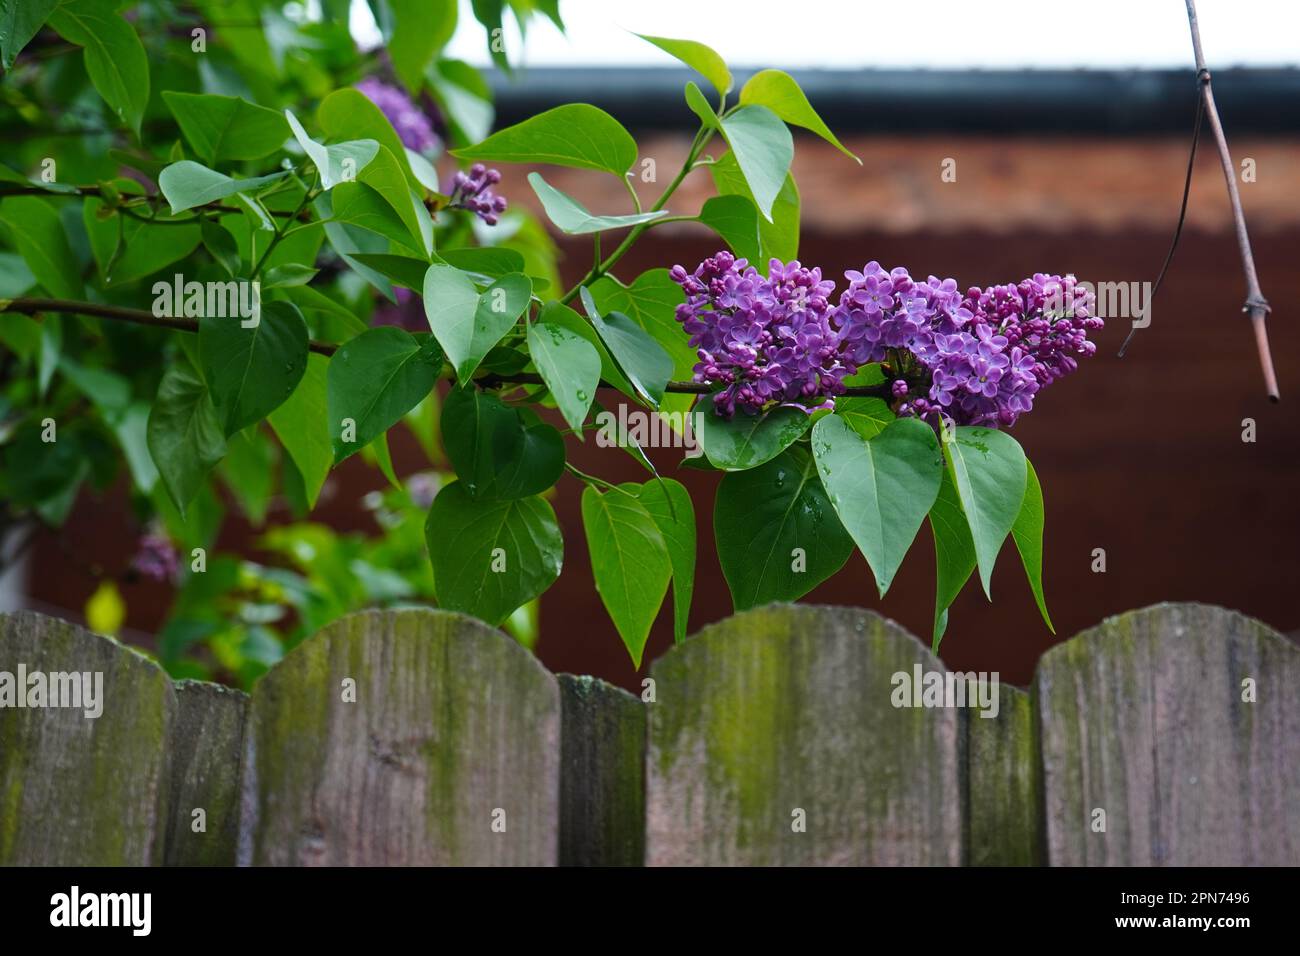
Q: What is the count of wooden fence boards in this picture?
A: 7